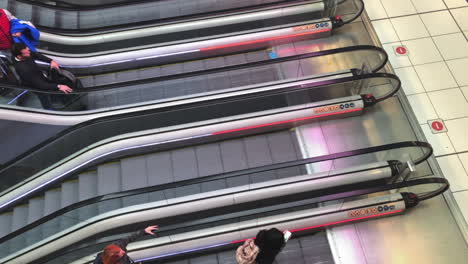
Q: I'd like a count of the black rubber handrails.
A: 6